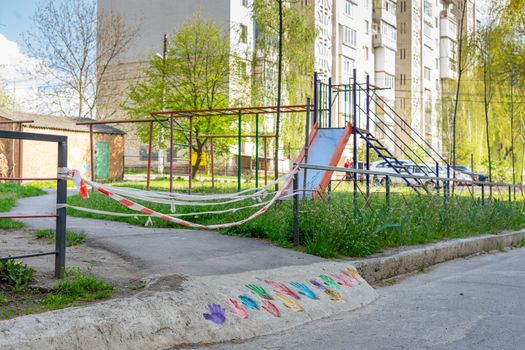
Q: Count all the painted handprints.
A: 14